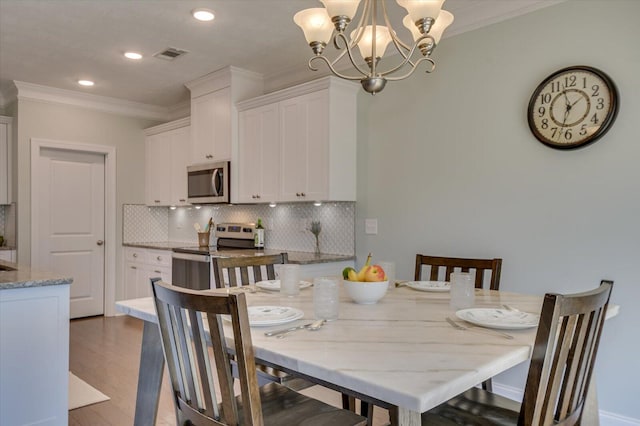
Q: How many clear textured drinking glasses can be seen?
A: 4